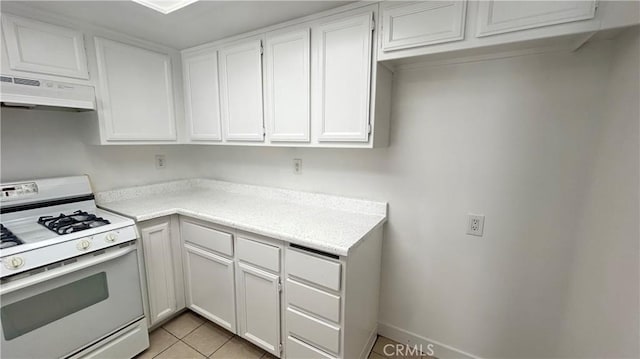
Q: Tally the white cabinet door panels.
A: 11